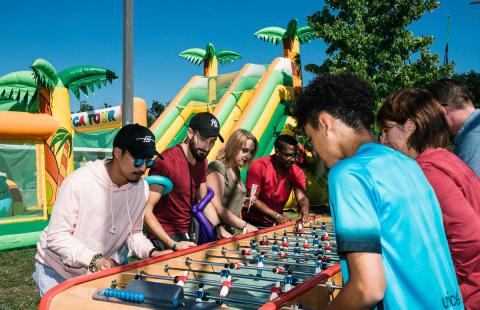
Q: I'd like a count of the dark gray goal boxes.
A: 1